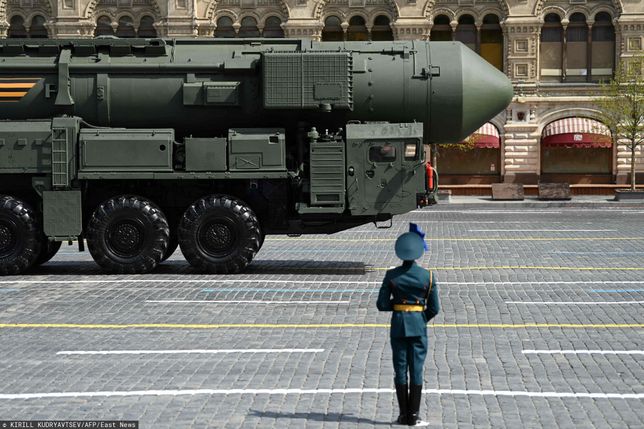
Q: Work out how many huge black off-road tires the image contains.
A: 3